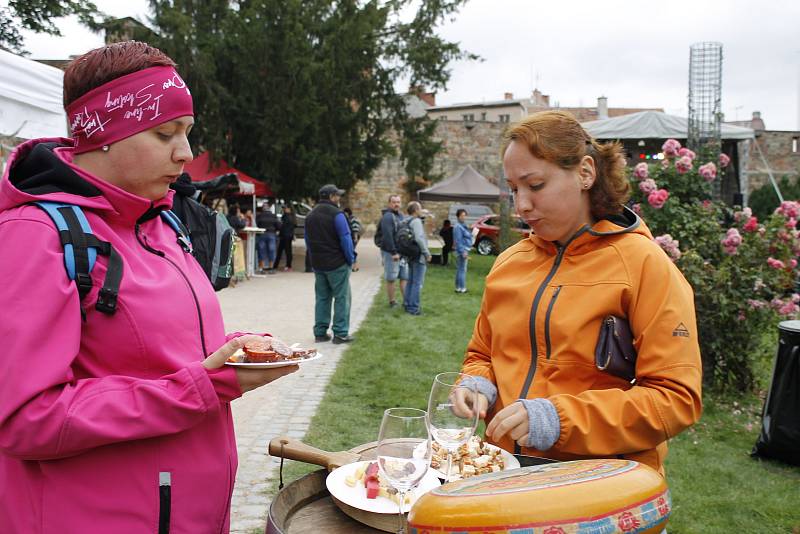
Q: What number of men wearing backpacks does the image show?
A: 2